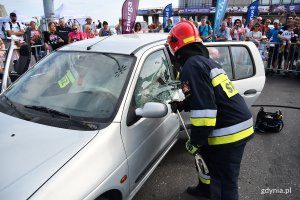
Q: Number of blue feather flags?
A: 3